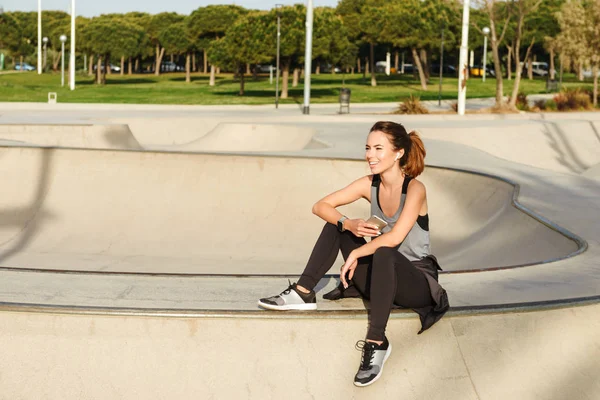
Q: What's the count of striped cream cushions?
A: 0